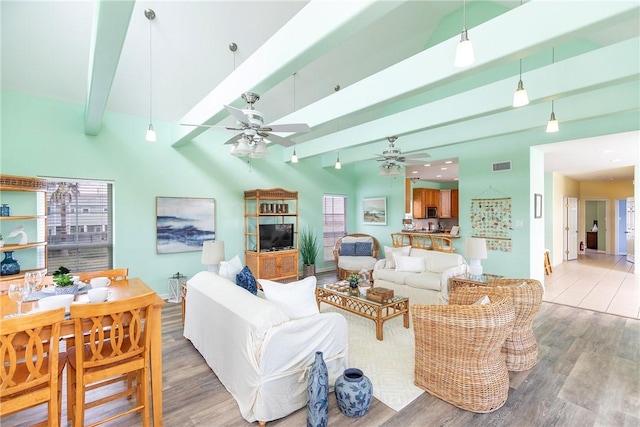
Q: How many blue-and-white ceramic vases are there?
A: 2